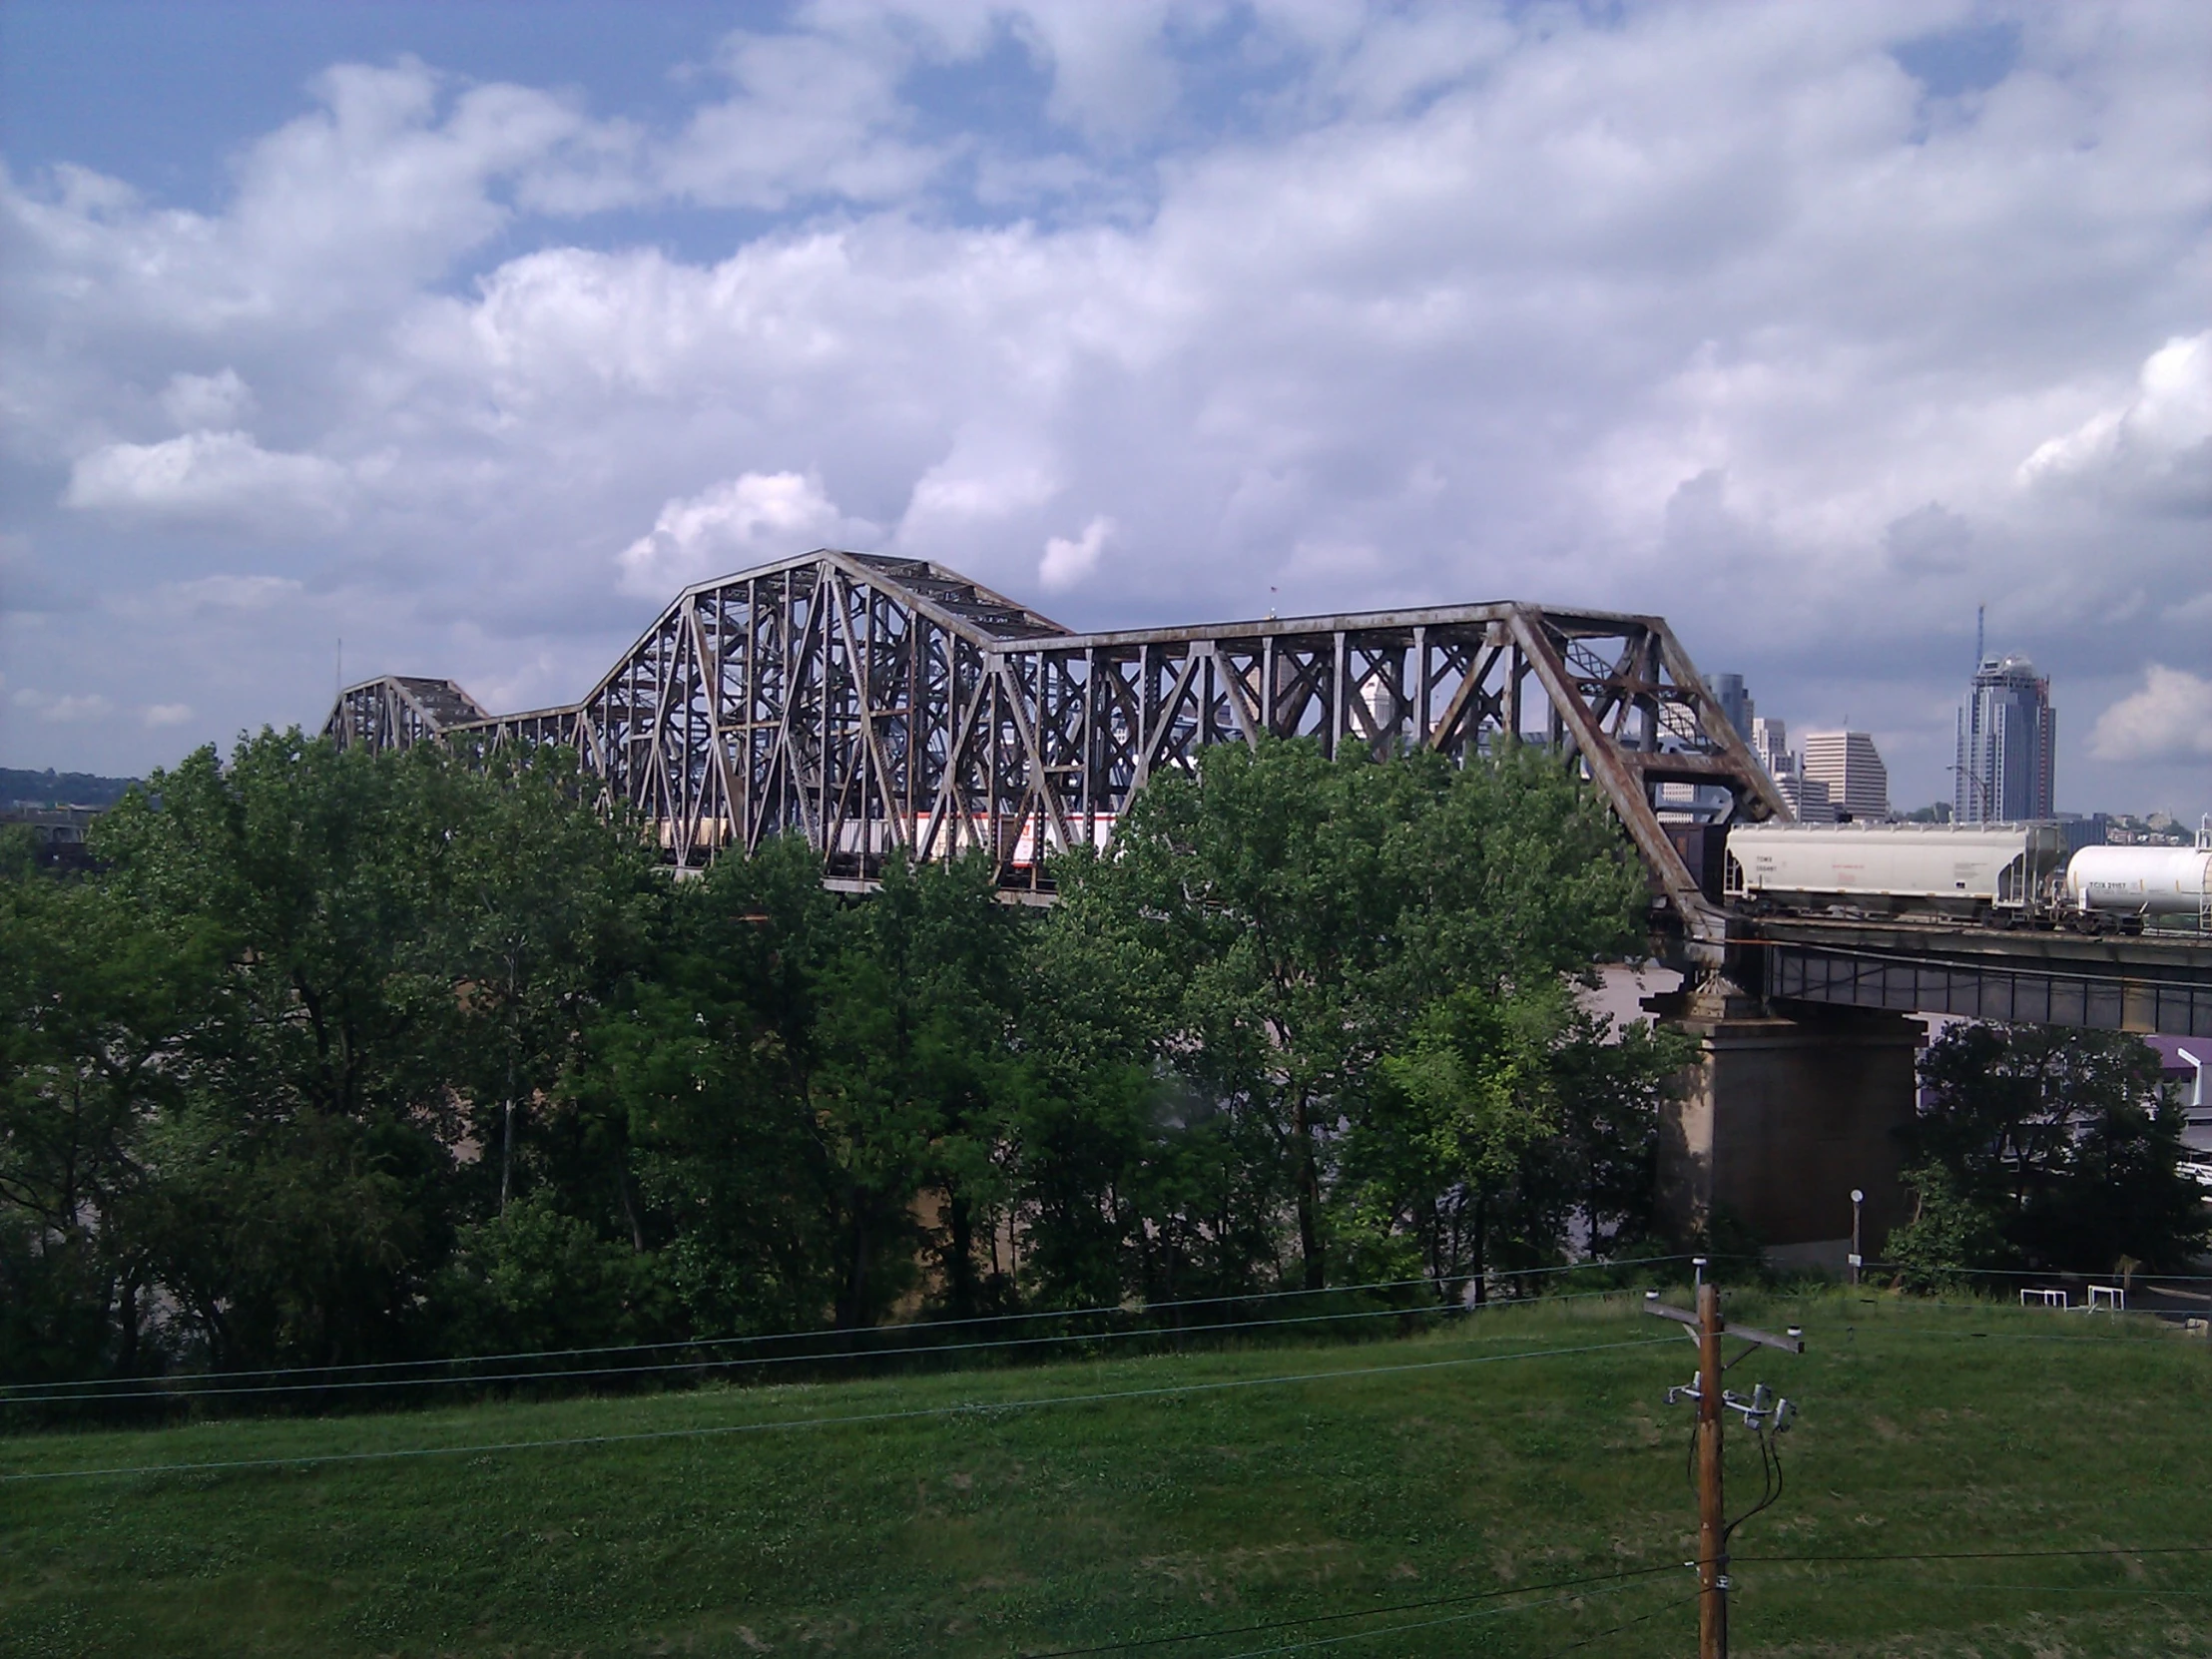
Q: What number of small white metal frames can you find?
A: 2